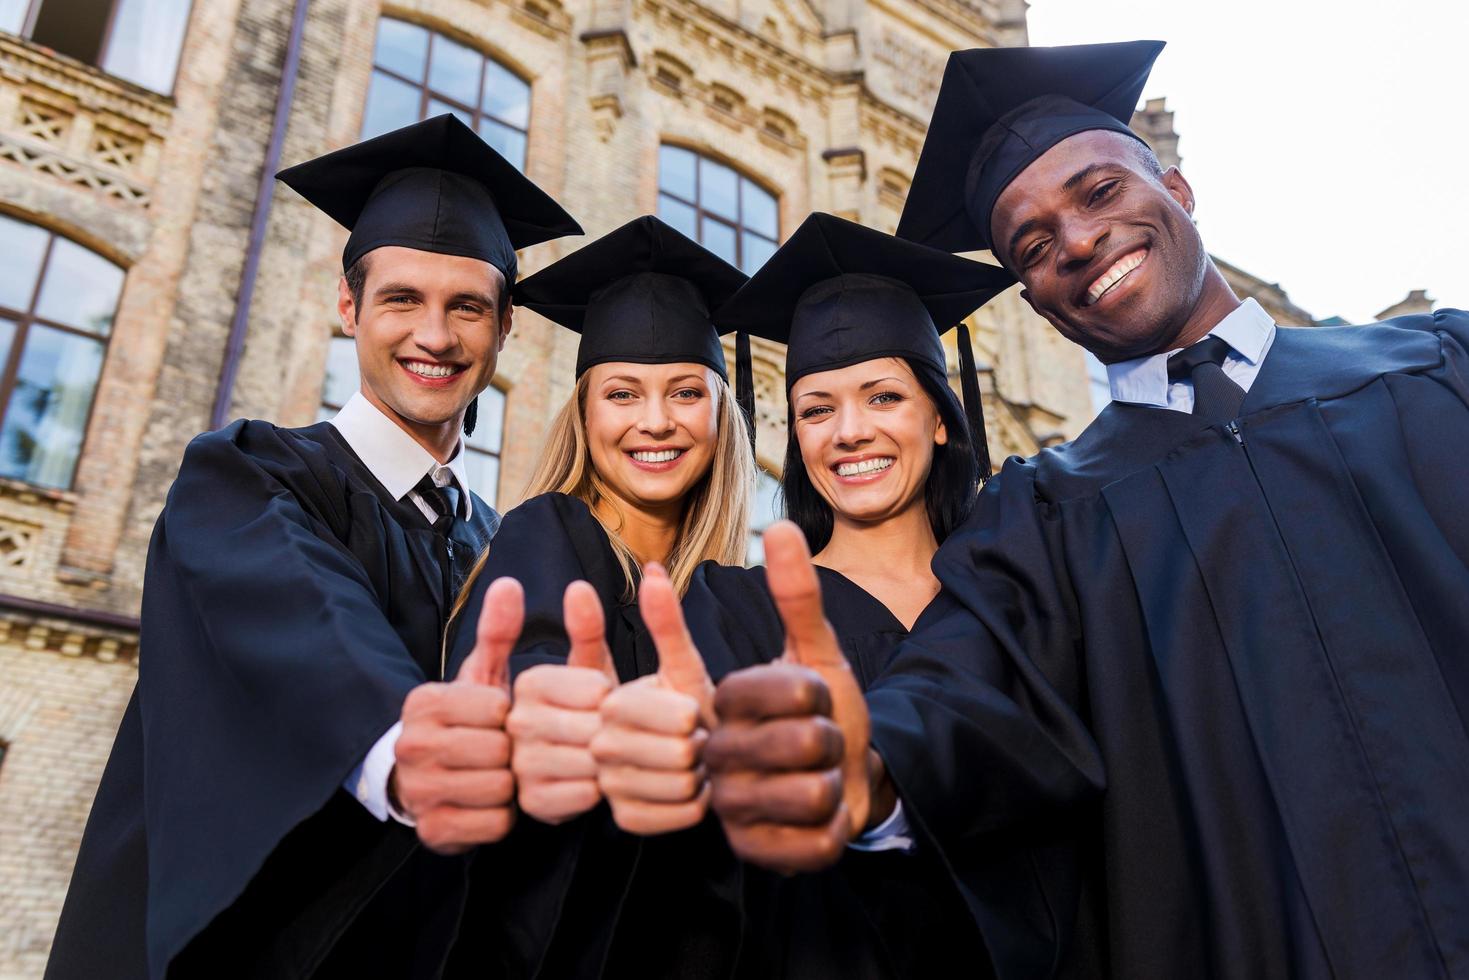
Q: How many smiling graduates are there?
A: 4